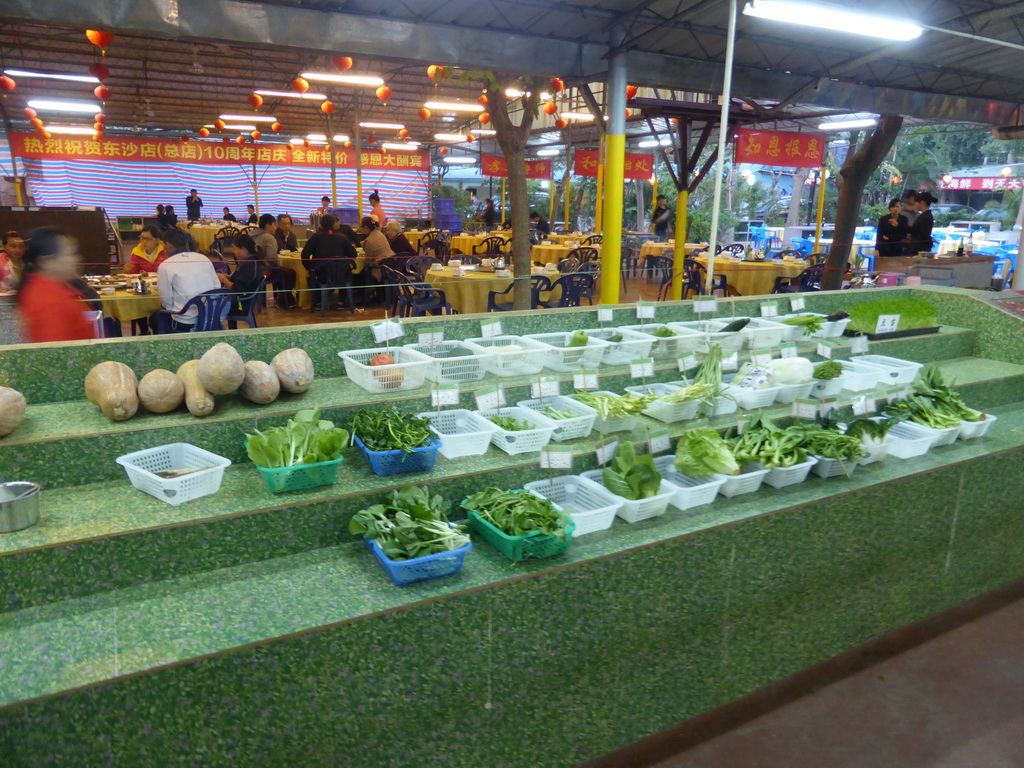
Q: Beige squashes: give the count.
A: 7